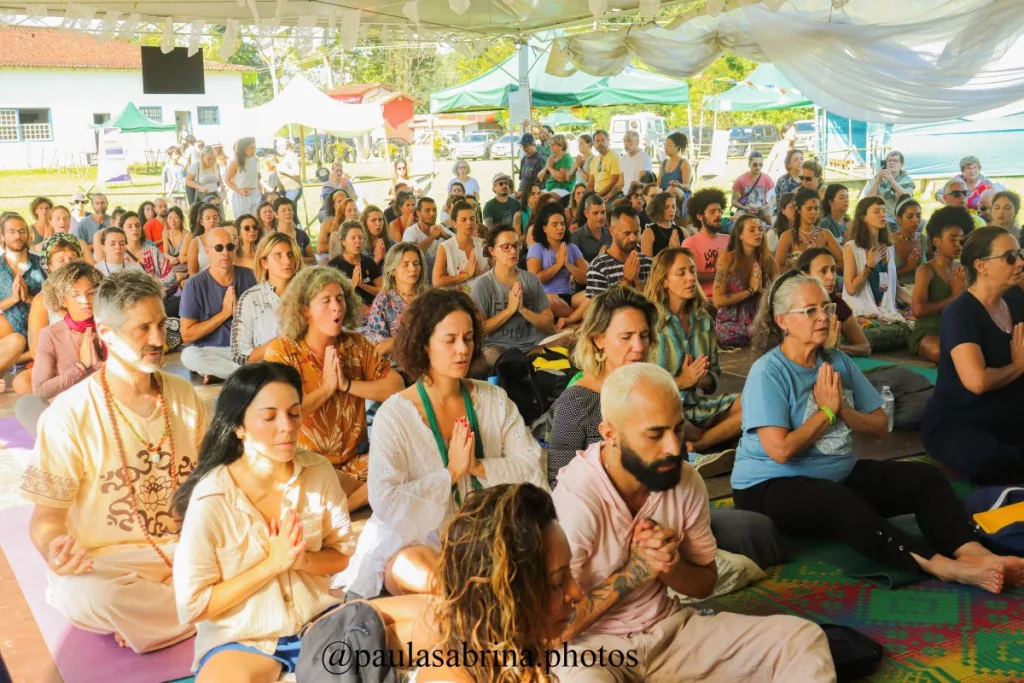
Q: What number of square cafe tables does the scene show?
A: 0